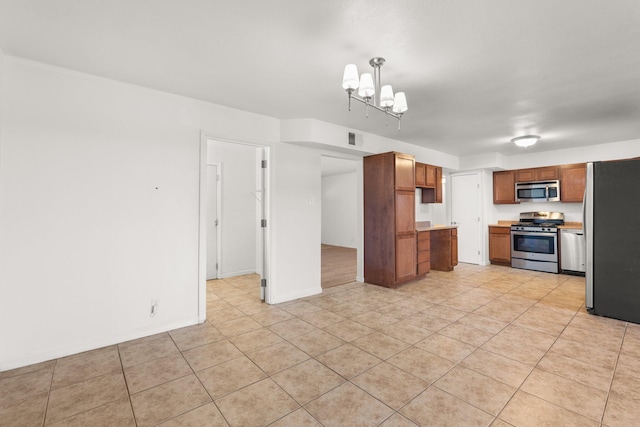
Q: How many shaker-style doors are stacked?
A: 3